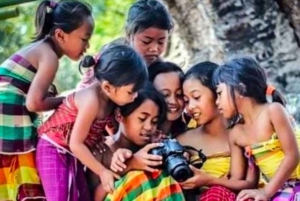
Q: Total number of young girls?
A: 7